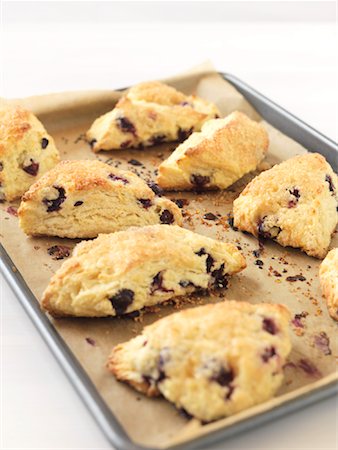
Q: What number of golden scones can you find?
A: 8